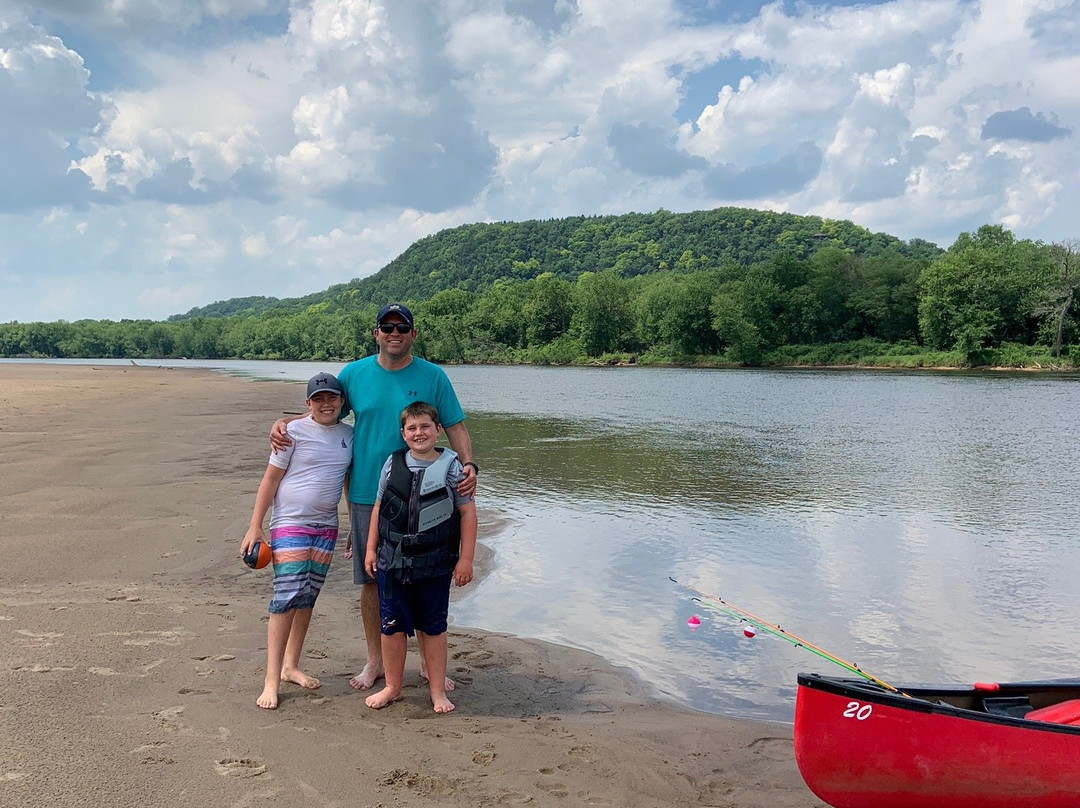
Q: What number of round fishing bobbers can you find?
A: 2